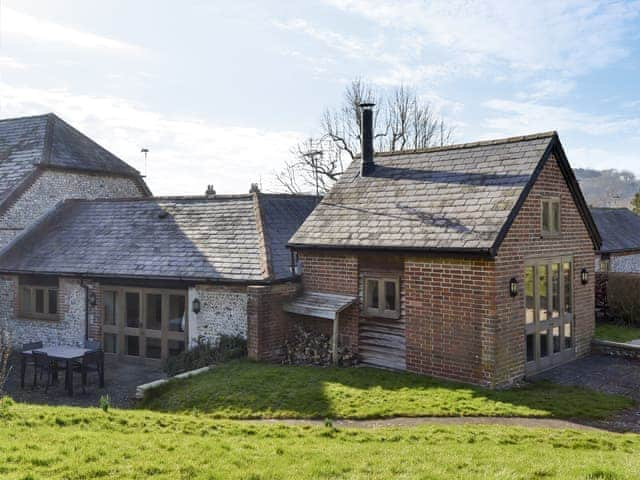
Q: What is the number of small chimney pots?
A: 2